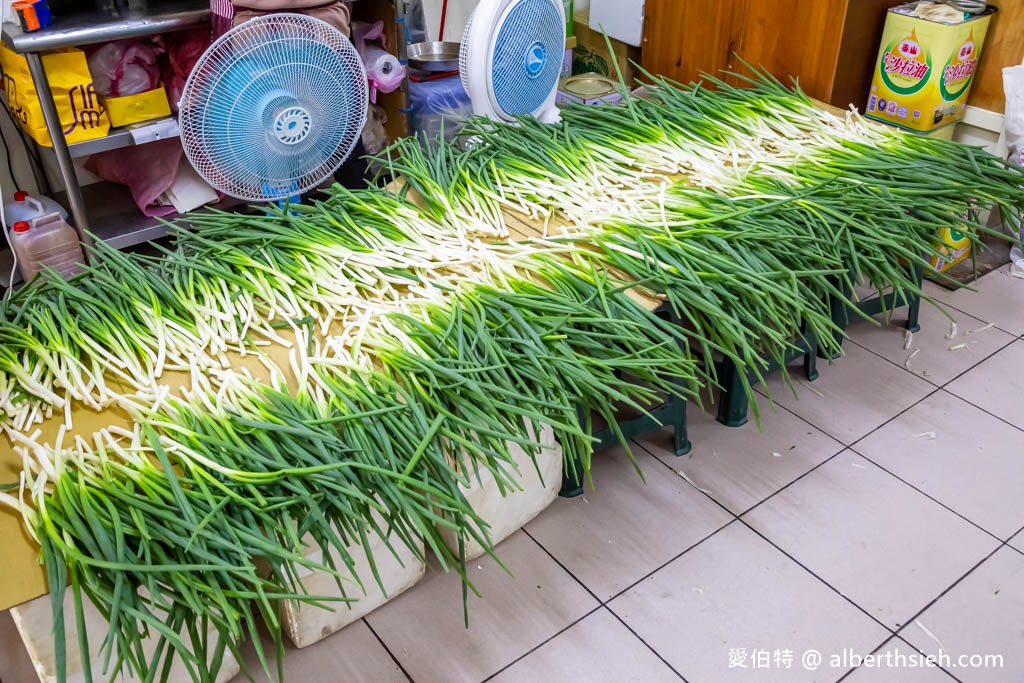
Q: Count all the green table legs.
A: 6